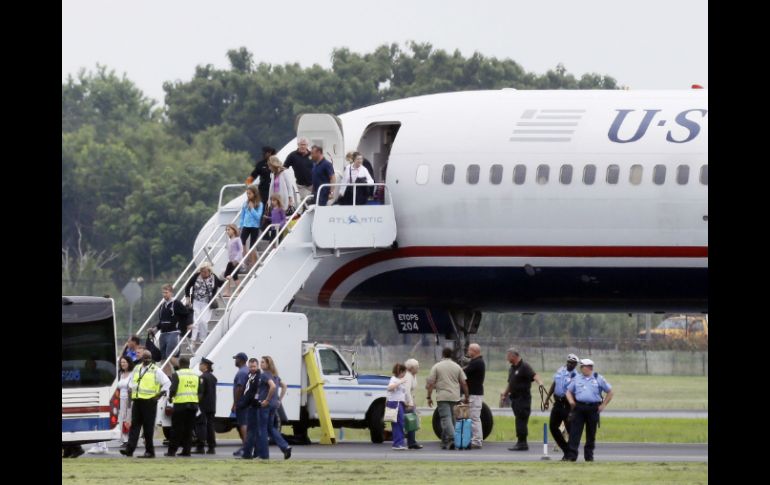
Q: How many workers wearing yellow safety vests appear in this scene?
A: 2